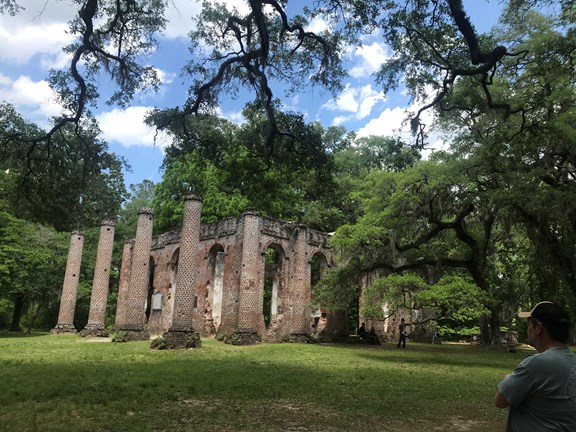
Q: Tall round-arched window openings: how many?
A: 5